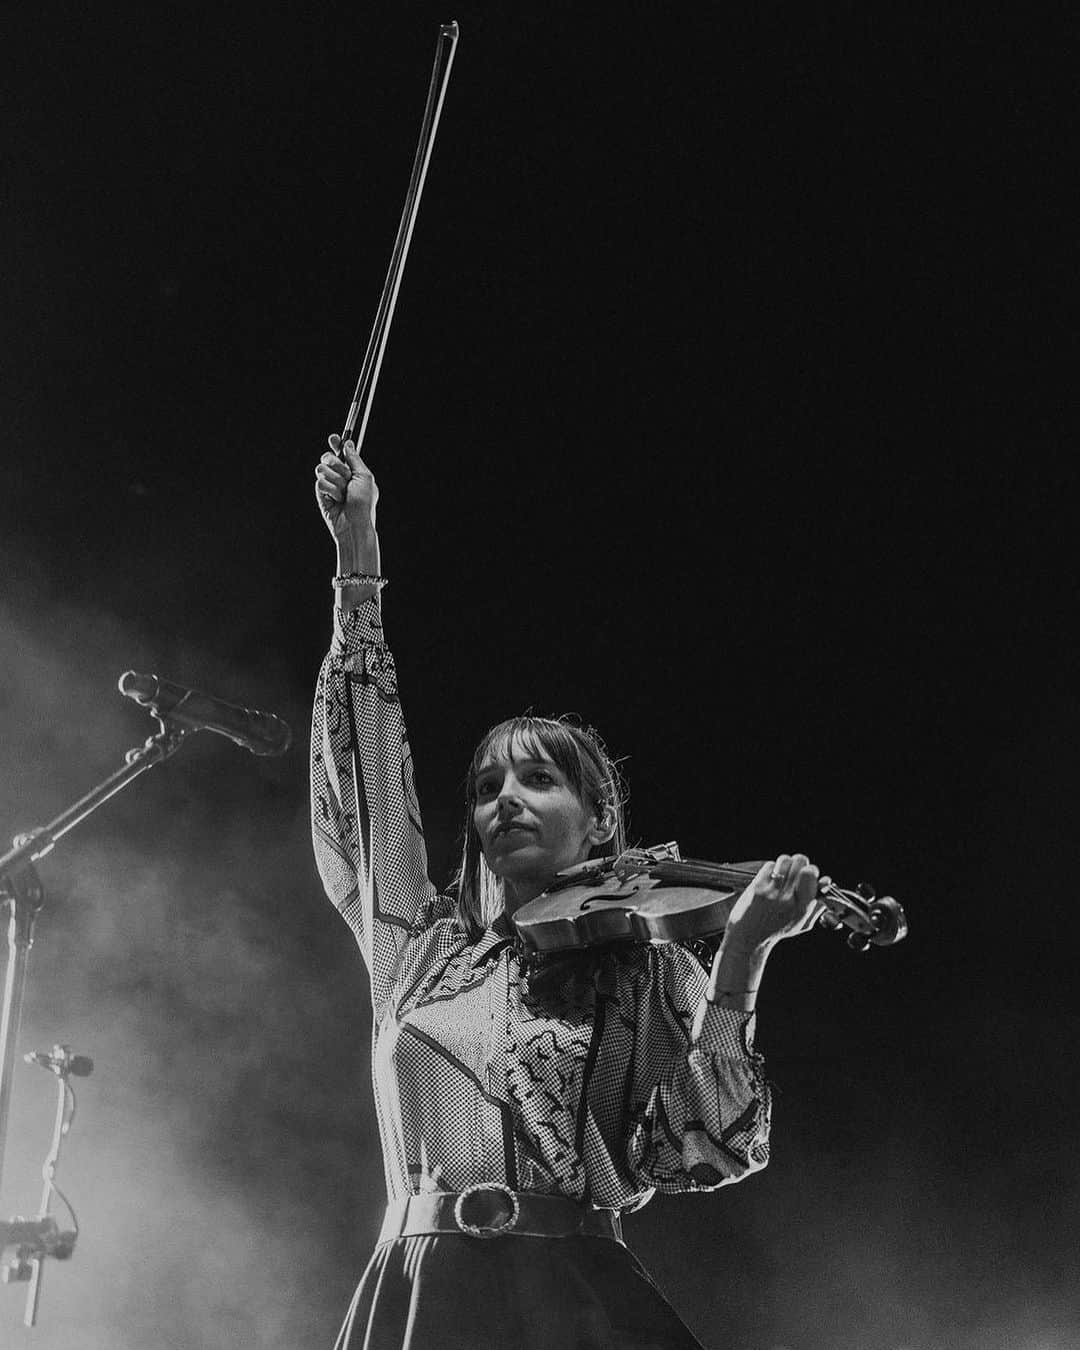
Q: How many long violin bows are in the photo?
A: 1